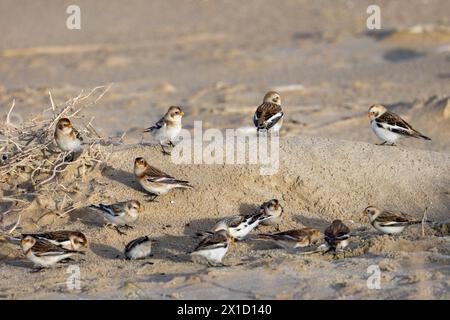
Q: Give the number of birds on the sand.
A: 15